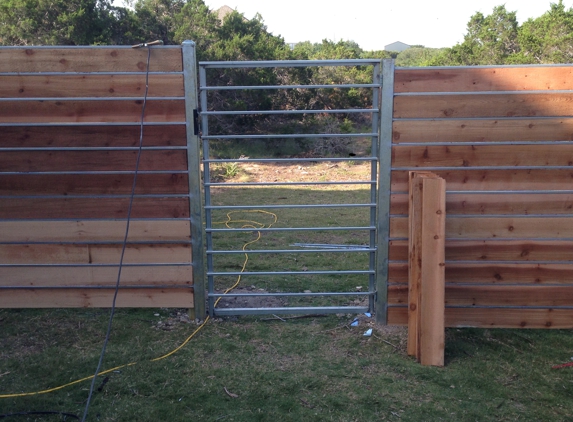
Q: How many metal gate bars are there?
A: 12